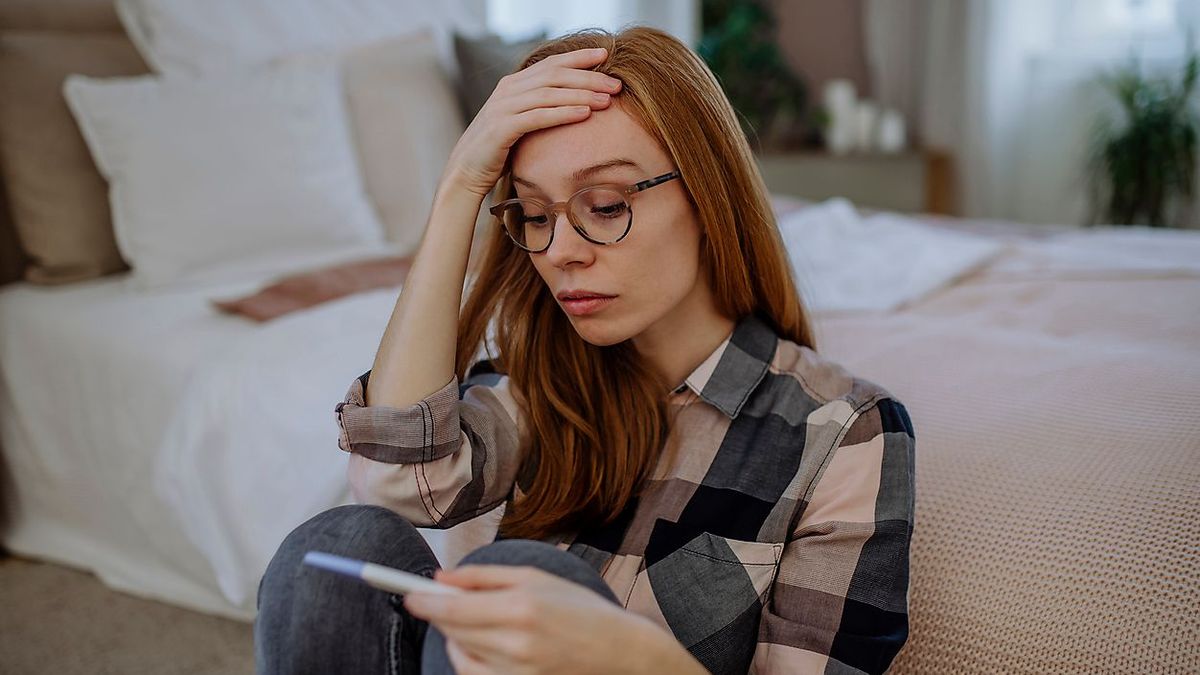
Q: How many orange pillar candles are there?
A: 0